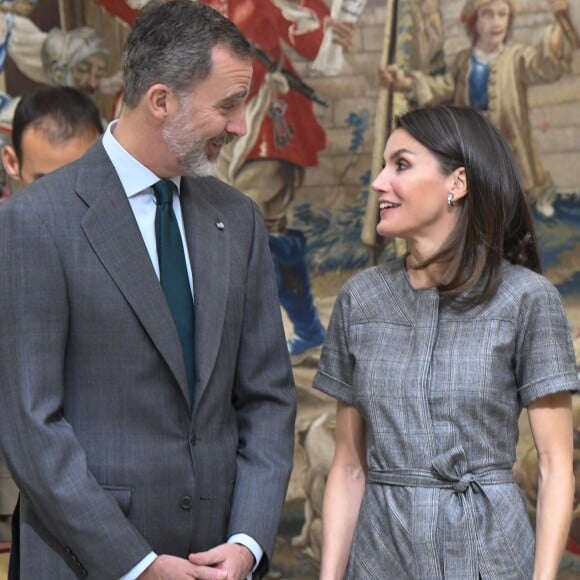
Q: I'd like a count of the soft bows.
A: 1